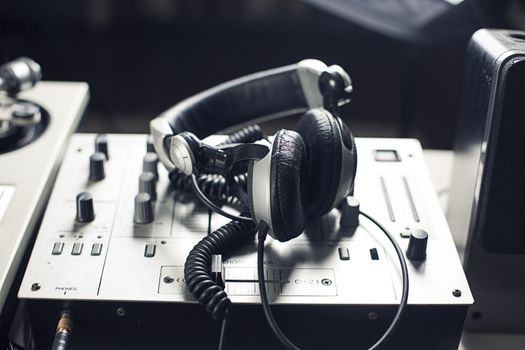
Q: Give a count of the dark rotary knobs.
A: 9